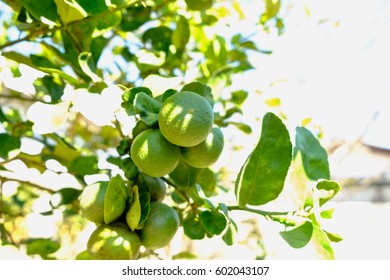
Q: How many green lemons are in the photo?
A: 7